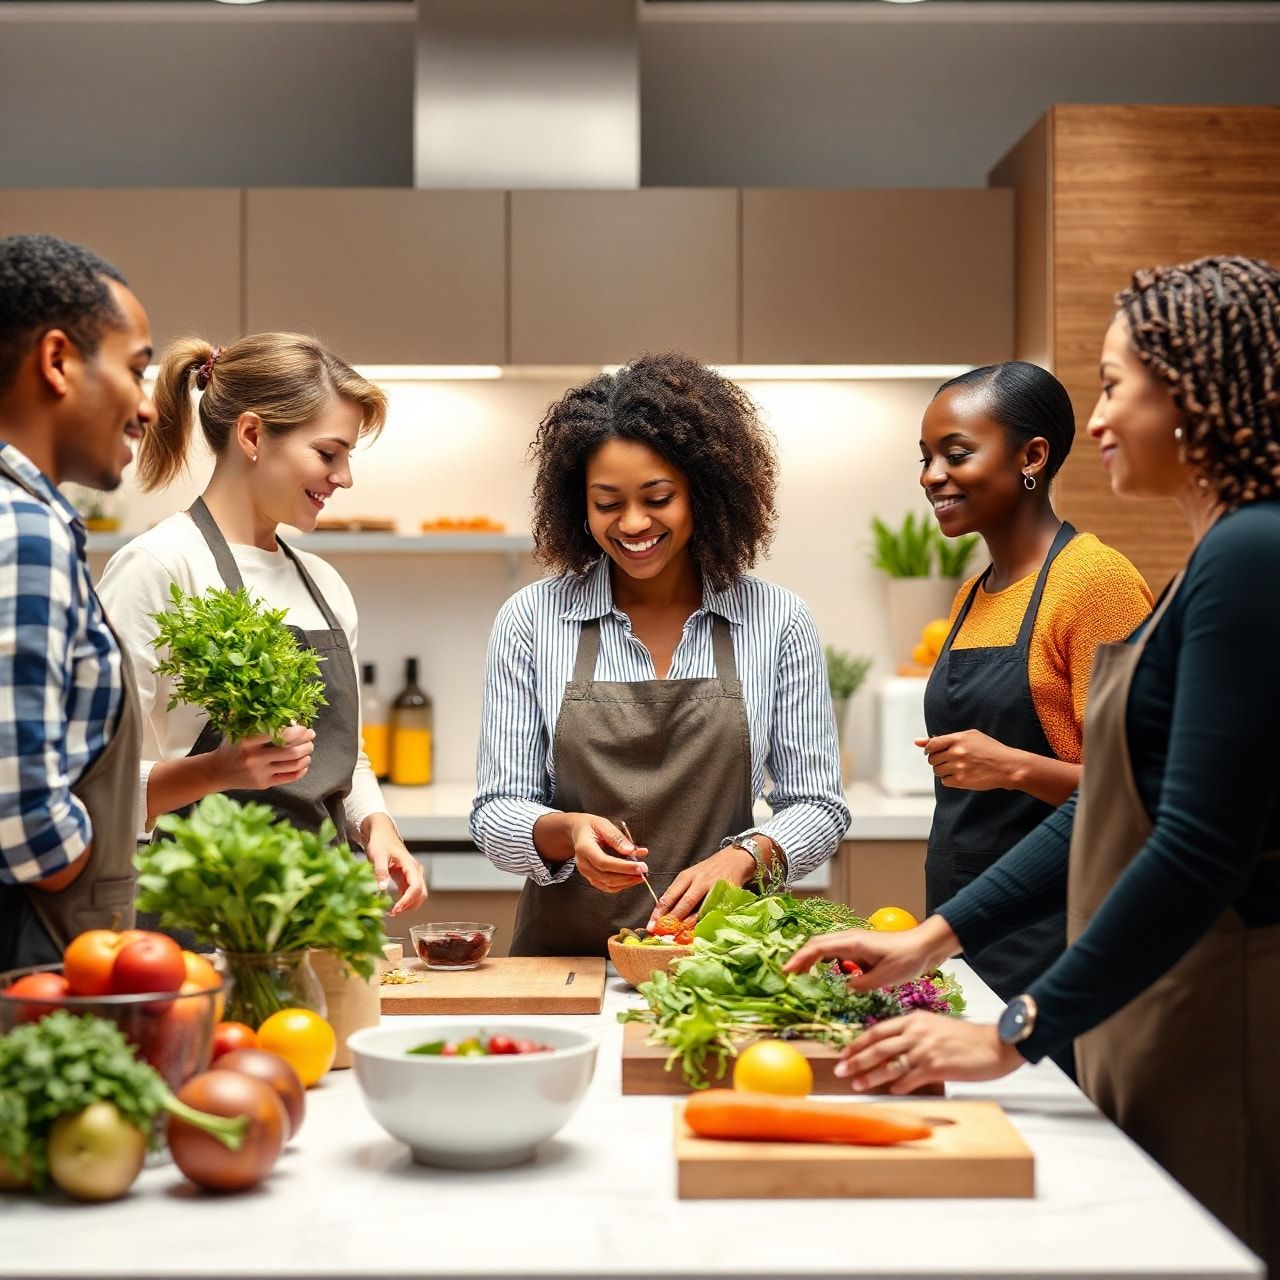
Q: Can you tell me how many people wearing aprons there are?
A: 5